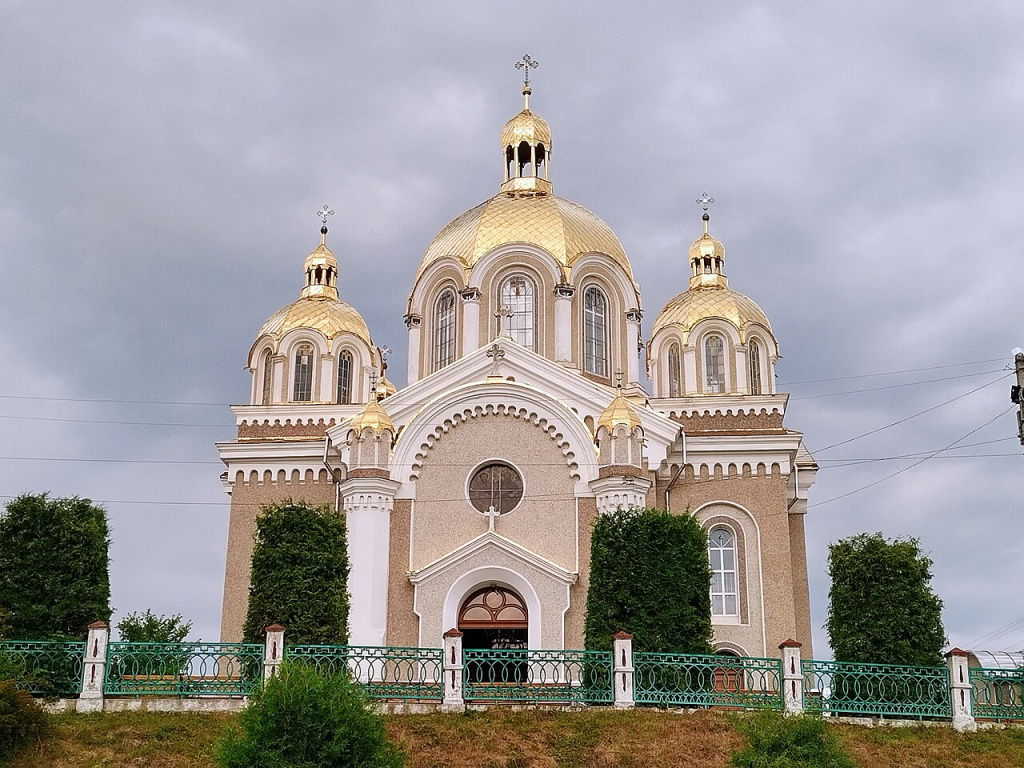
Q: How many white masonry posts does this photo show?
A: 6